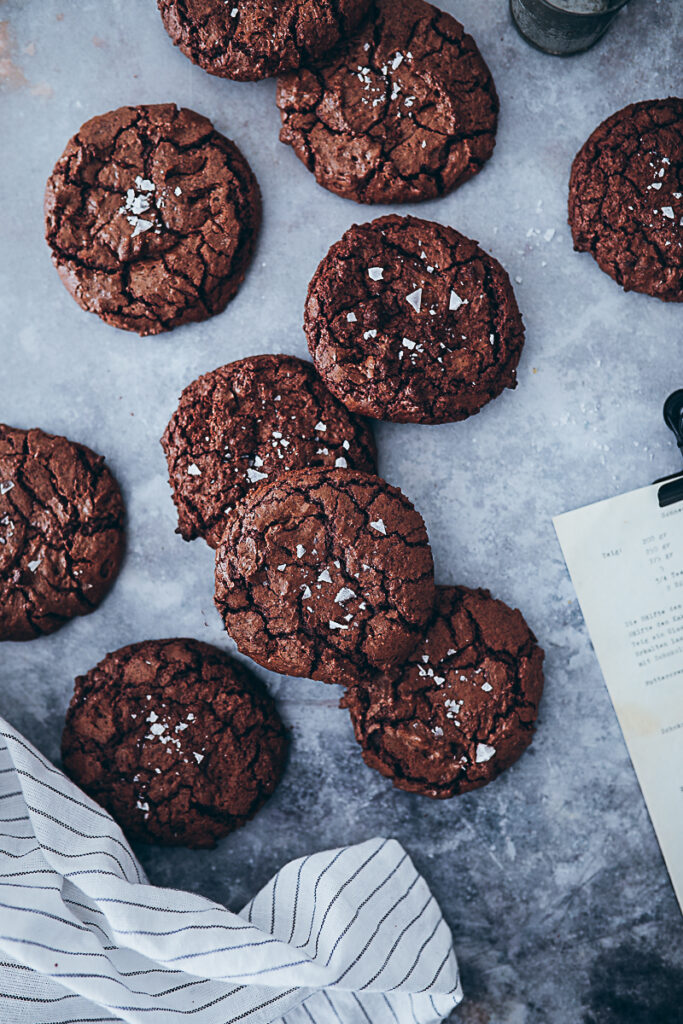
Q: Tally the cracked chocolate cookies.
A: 10